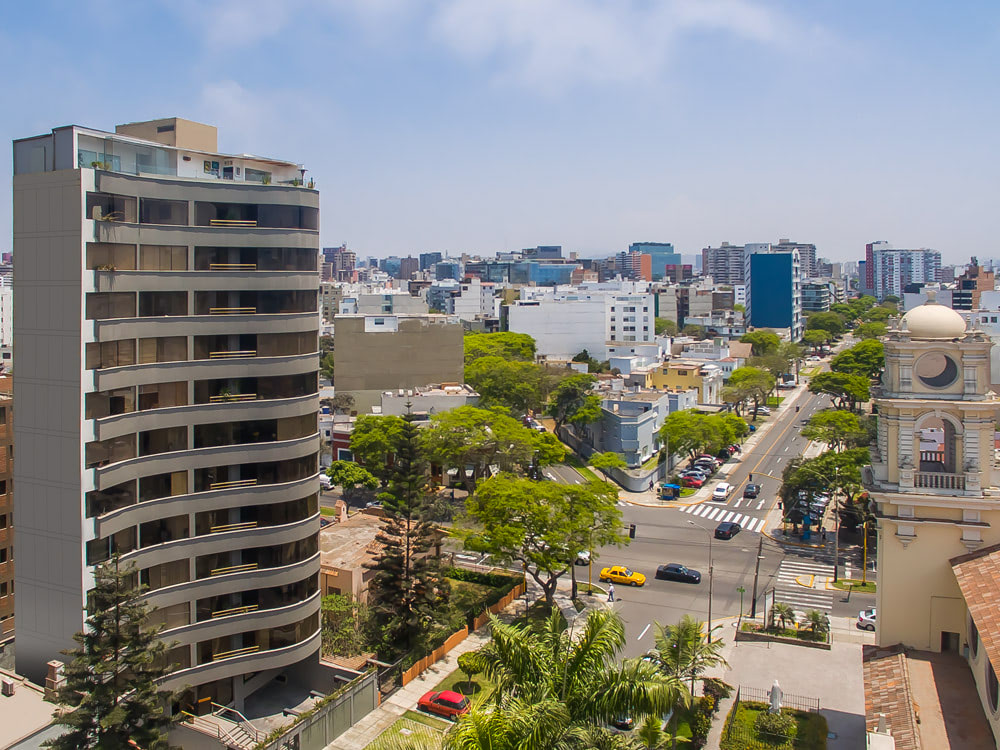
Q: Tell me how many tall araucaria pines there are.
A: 2